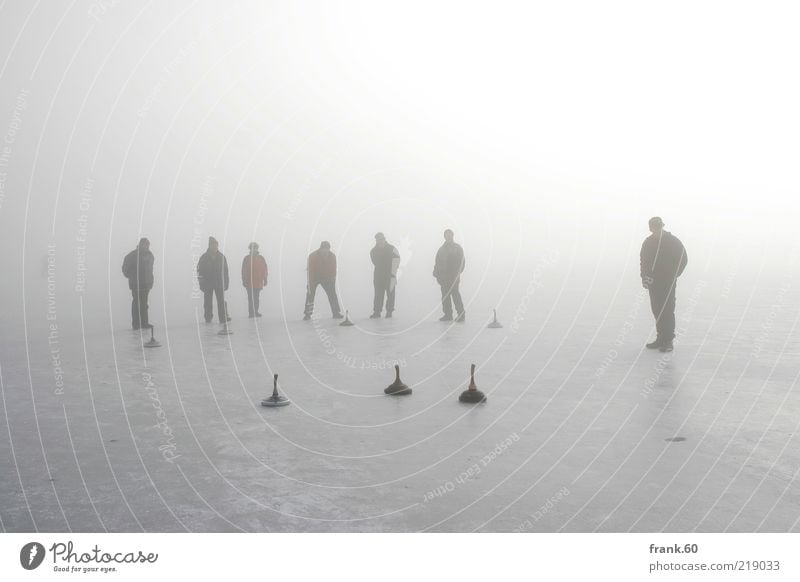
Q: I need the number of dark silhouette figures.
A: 7